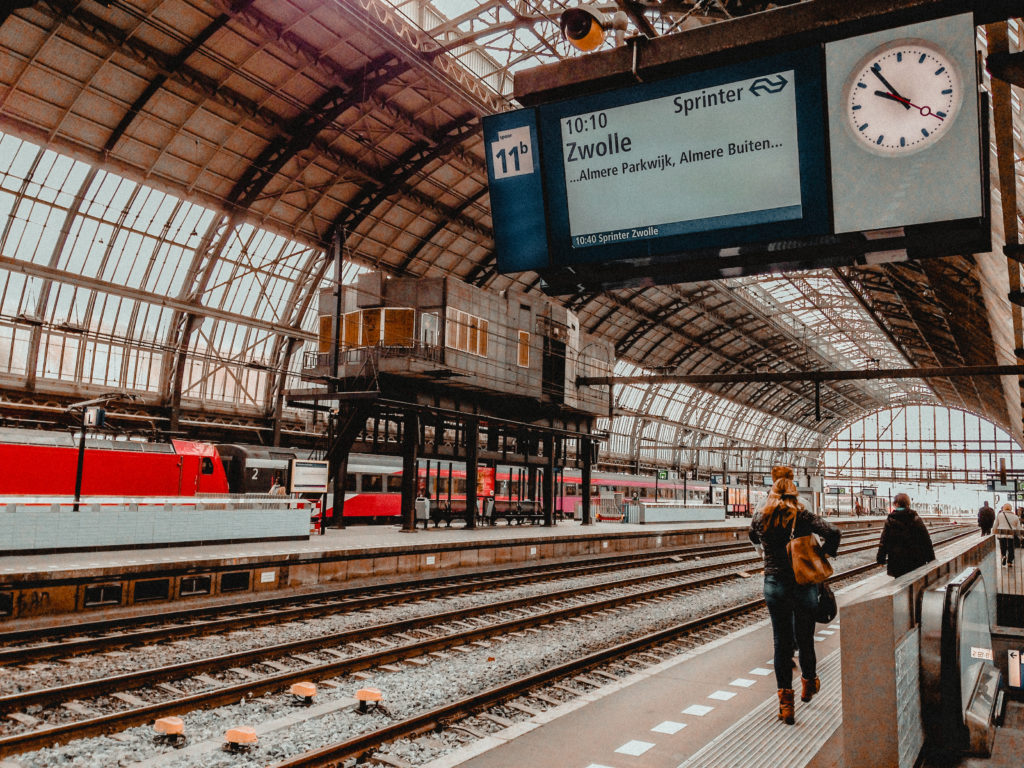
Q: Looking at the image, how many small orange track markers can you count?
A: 4